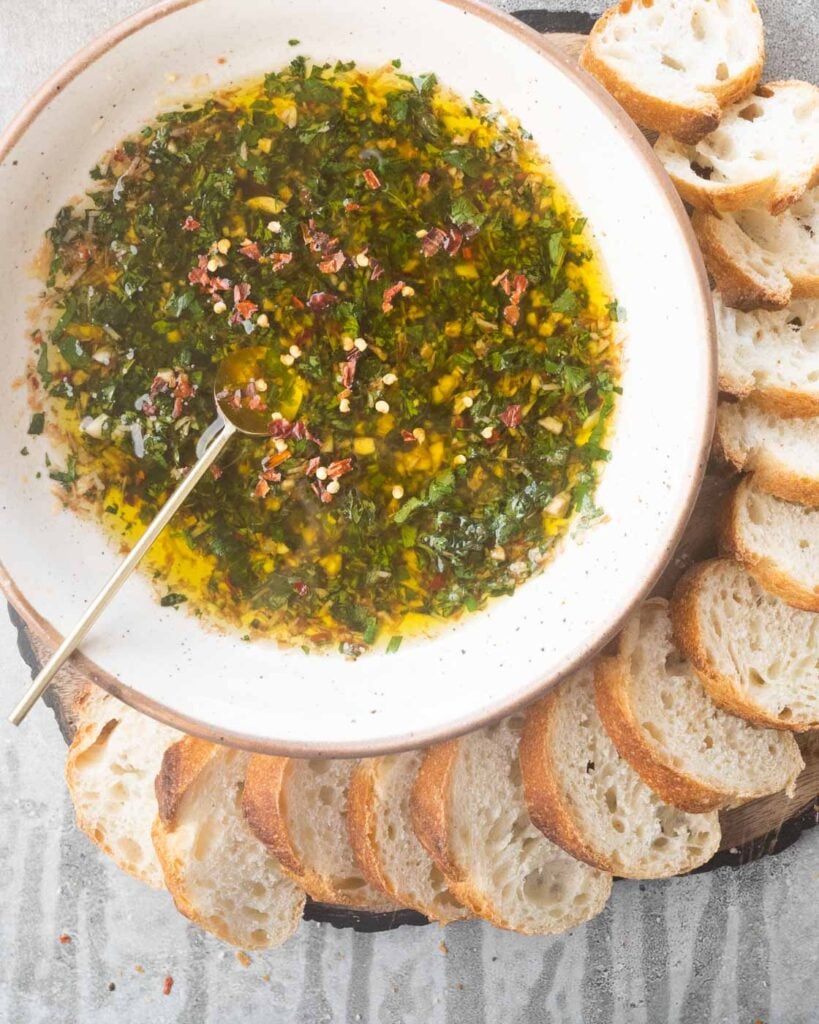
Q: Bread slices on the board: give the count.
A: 14